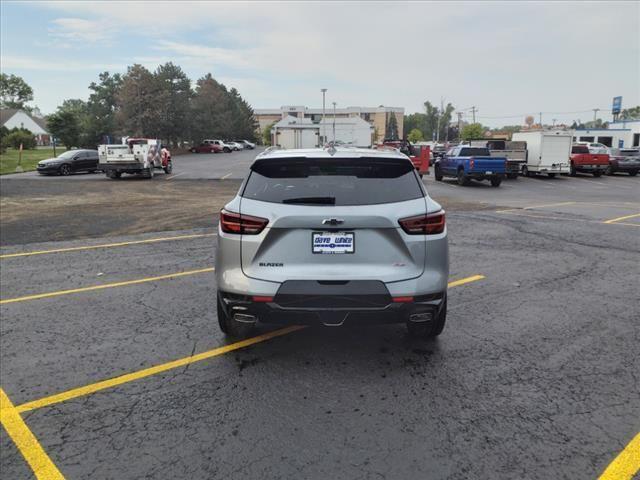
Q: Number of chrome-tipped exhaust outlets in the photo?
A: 2